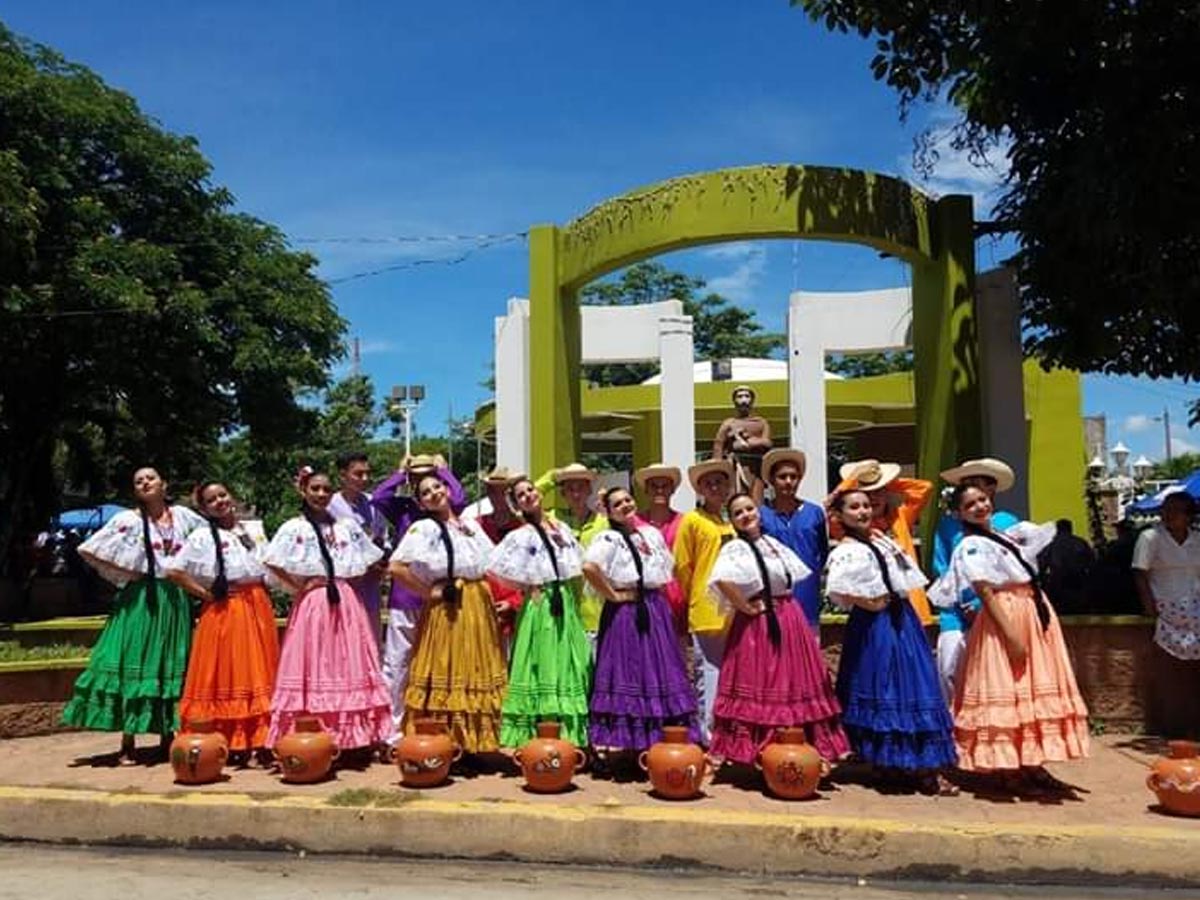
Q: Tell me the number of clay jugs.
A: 7